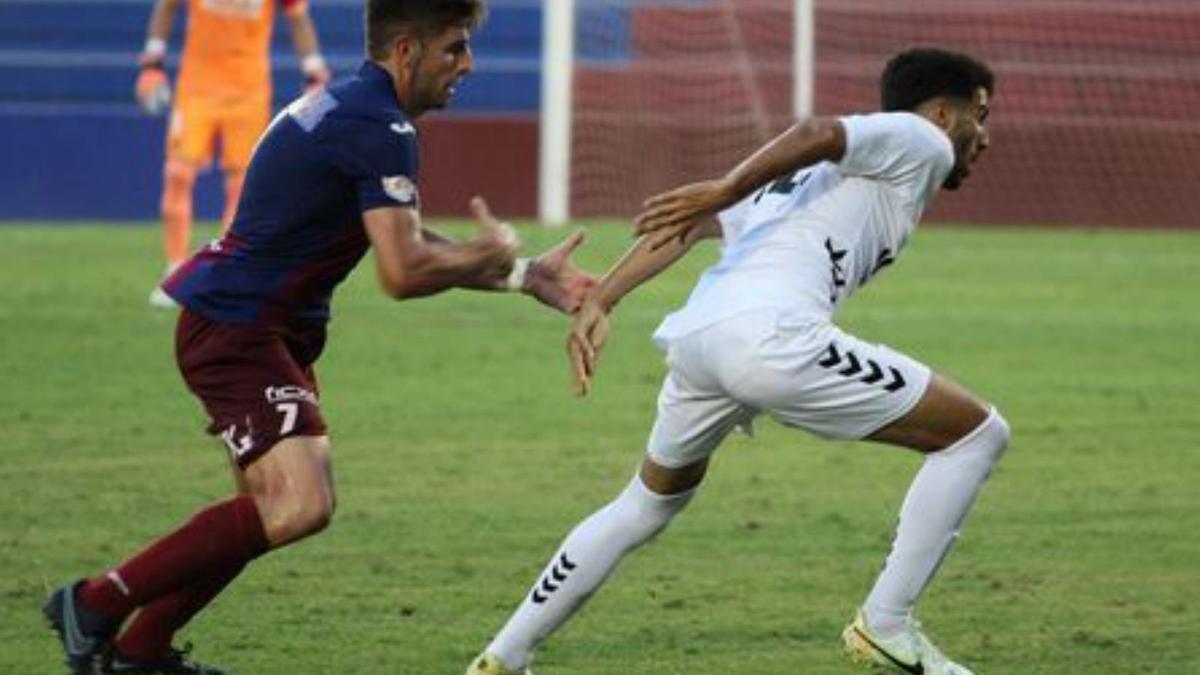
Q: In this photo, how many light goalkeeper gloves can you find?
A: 2